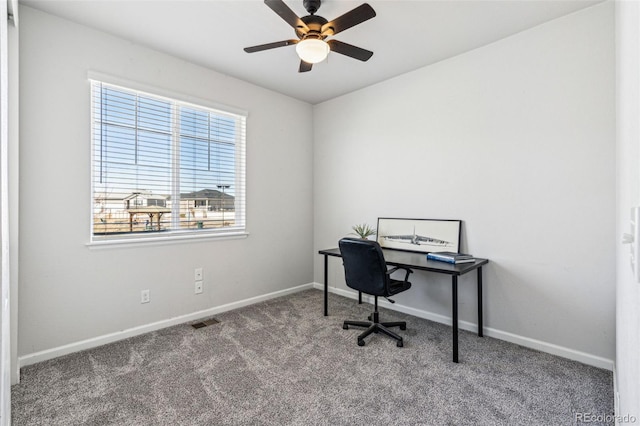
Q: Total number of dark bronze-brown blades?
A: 5